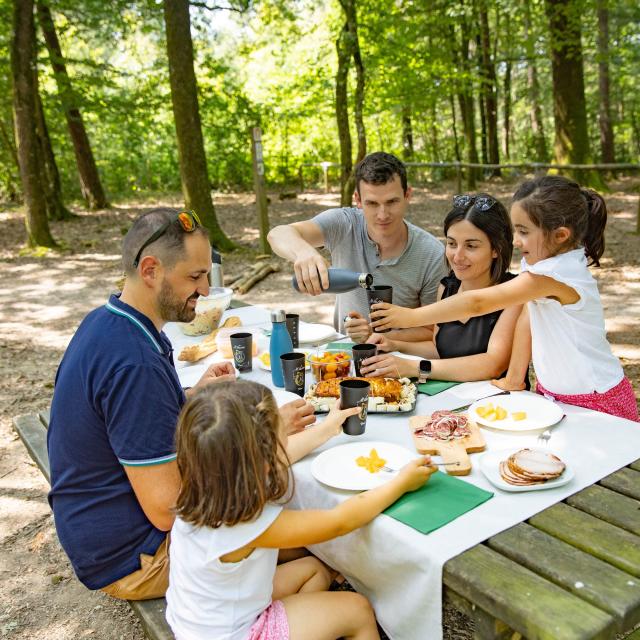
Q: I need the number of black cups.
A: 6